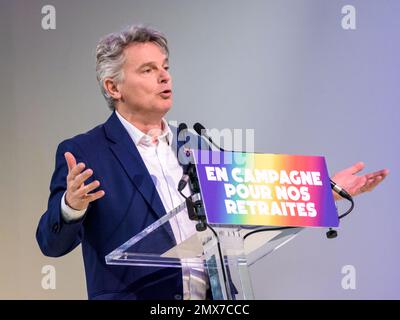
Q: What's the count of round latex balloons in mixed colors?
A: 0